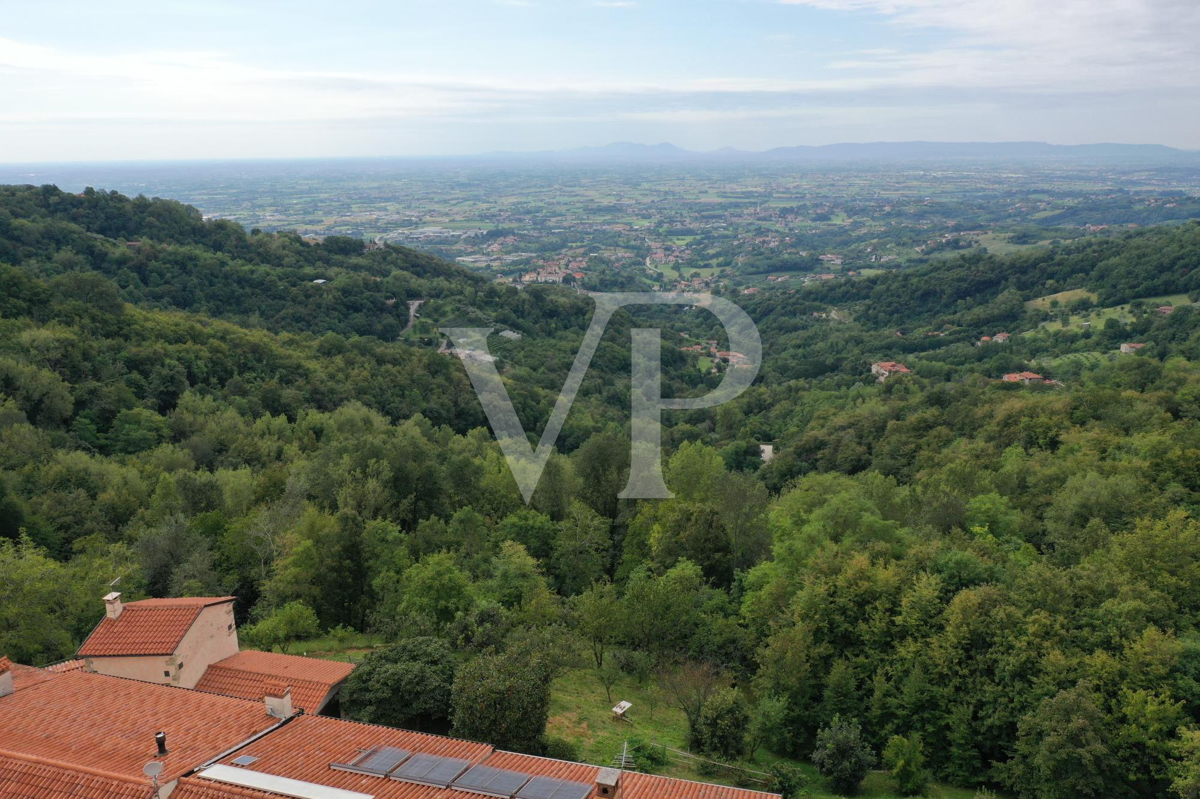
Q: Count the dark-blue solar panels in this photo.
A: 4